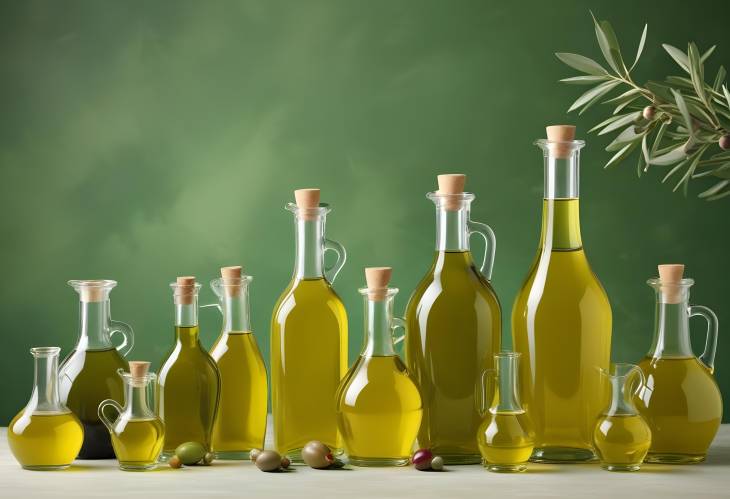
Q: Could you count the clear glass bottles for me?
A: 12